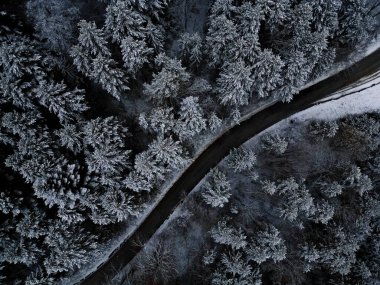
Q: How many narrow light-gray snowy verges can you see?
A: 2